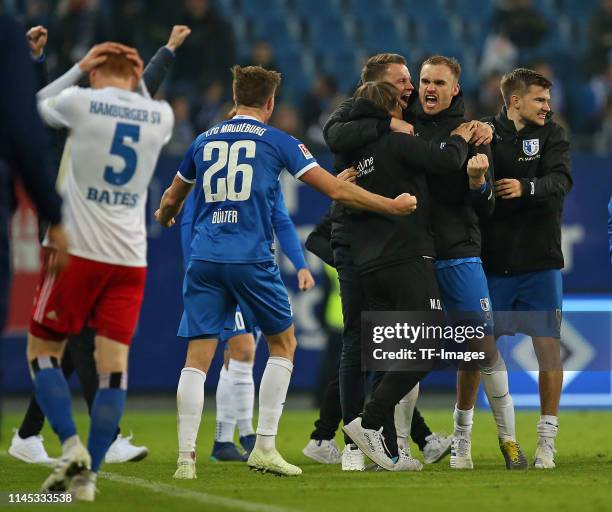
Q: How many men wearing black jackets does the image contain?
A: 4